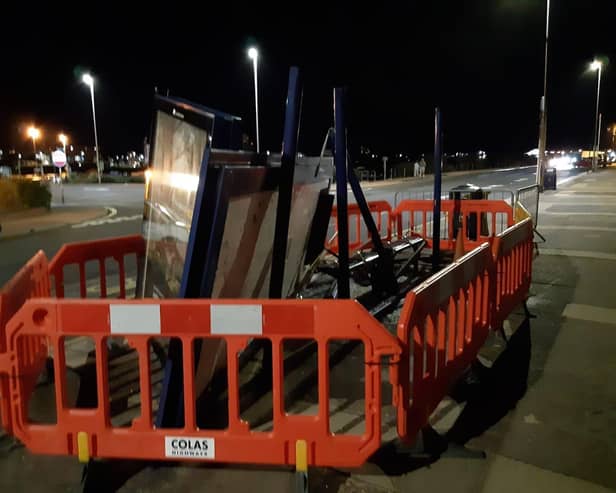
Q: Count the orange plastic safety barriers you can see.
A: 7